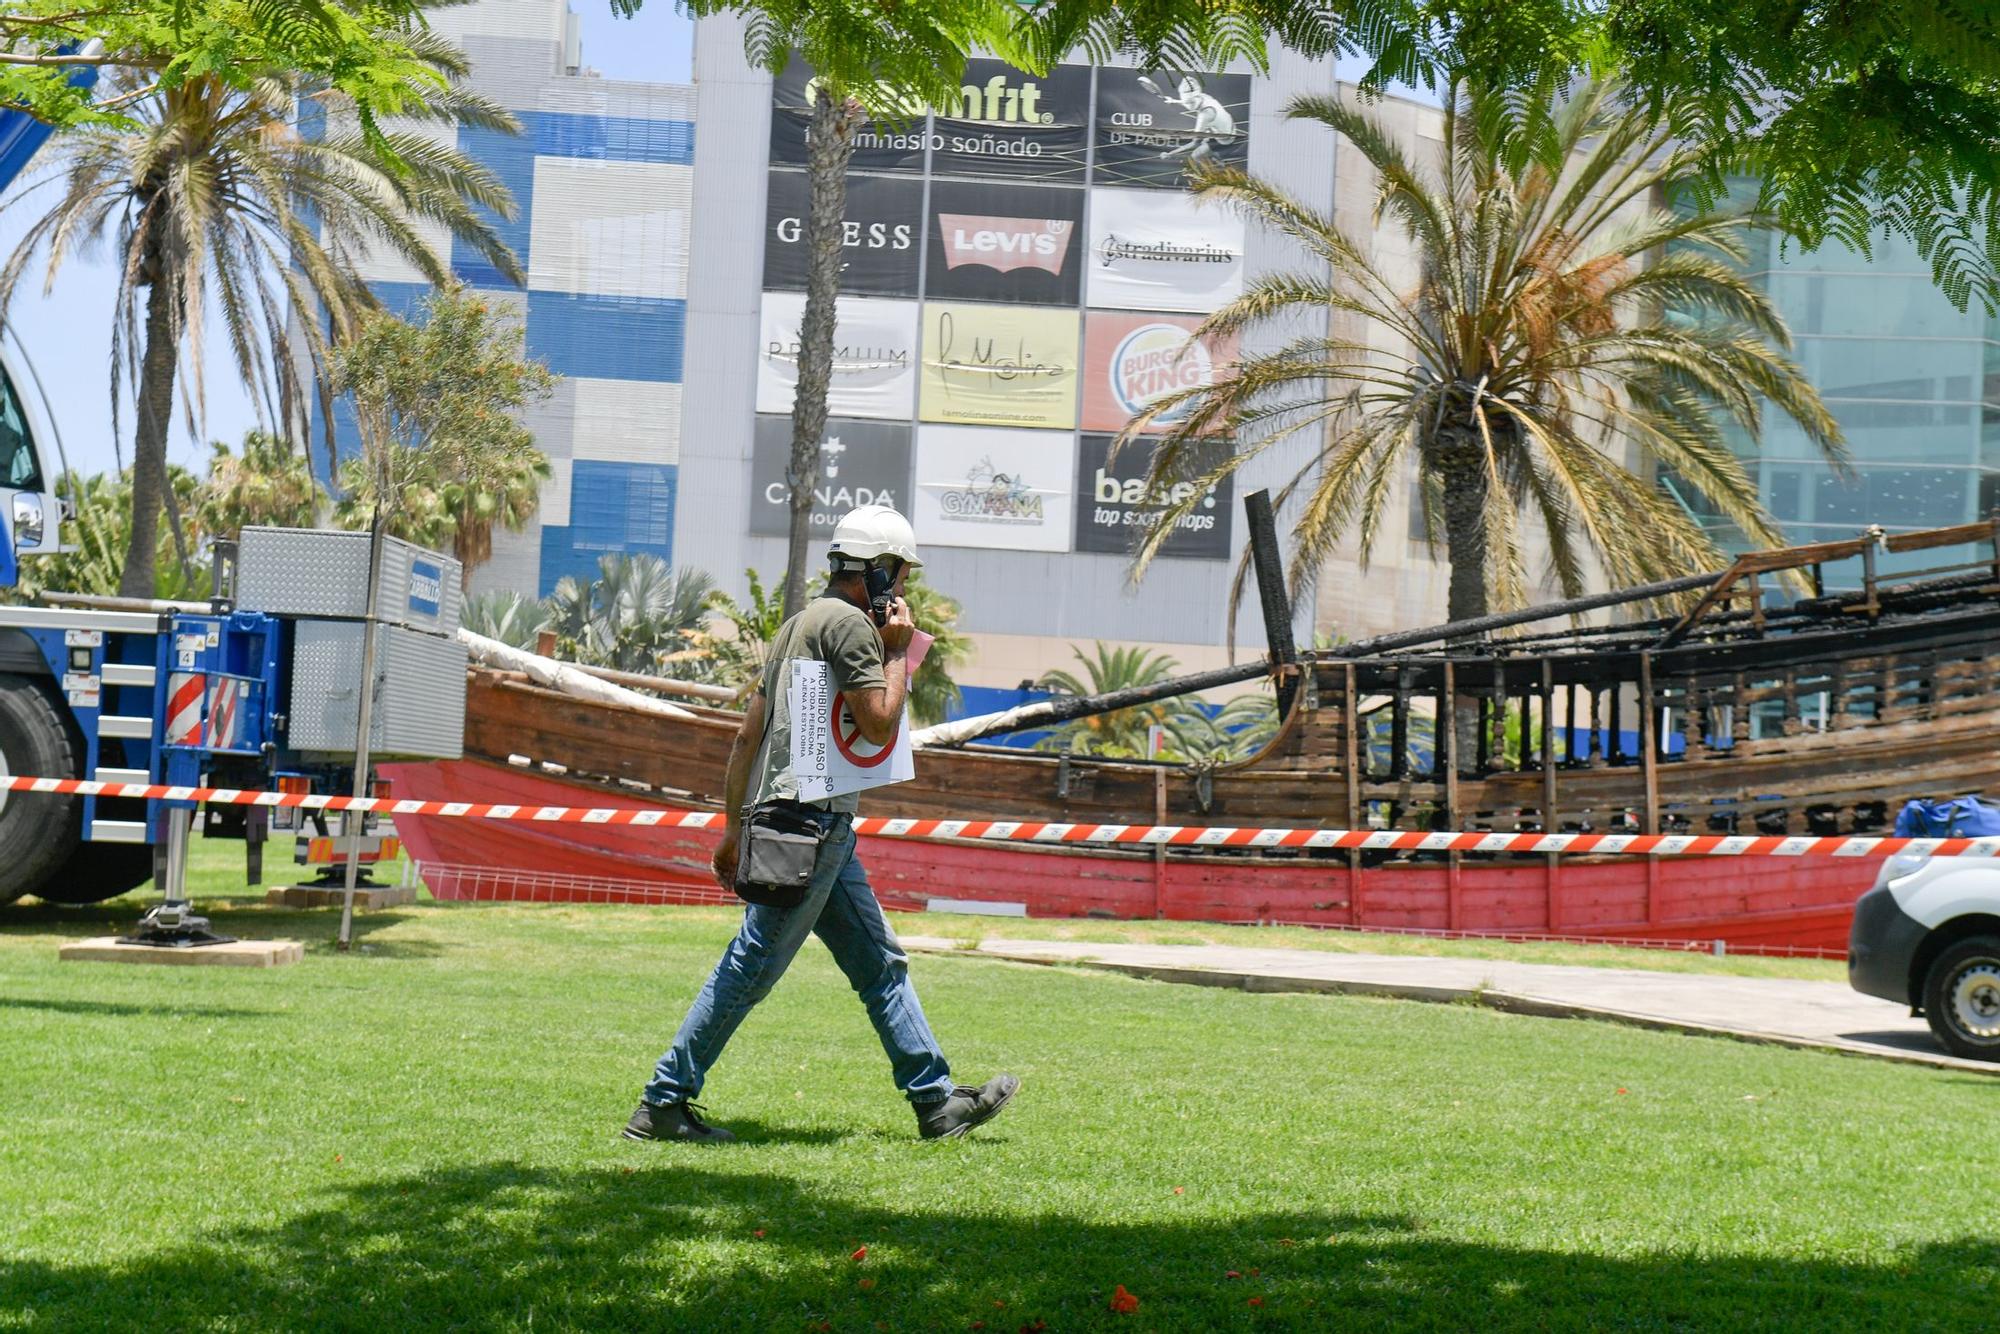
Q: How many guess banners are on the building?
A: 1